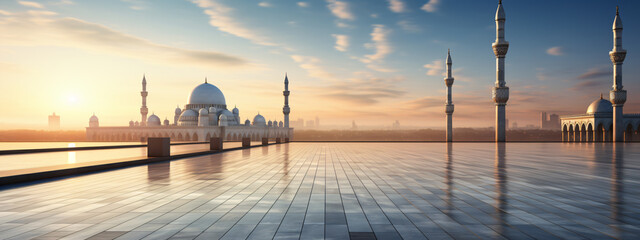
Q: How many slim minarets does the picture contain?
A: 5